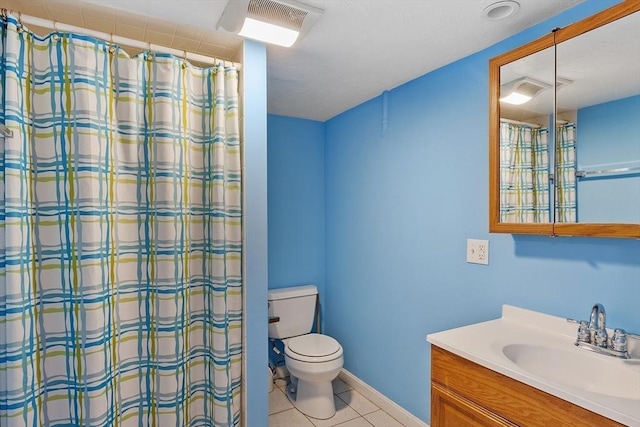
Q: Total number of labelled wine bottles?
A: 0